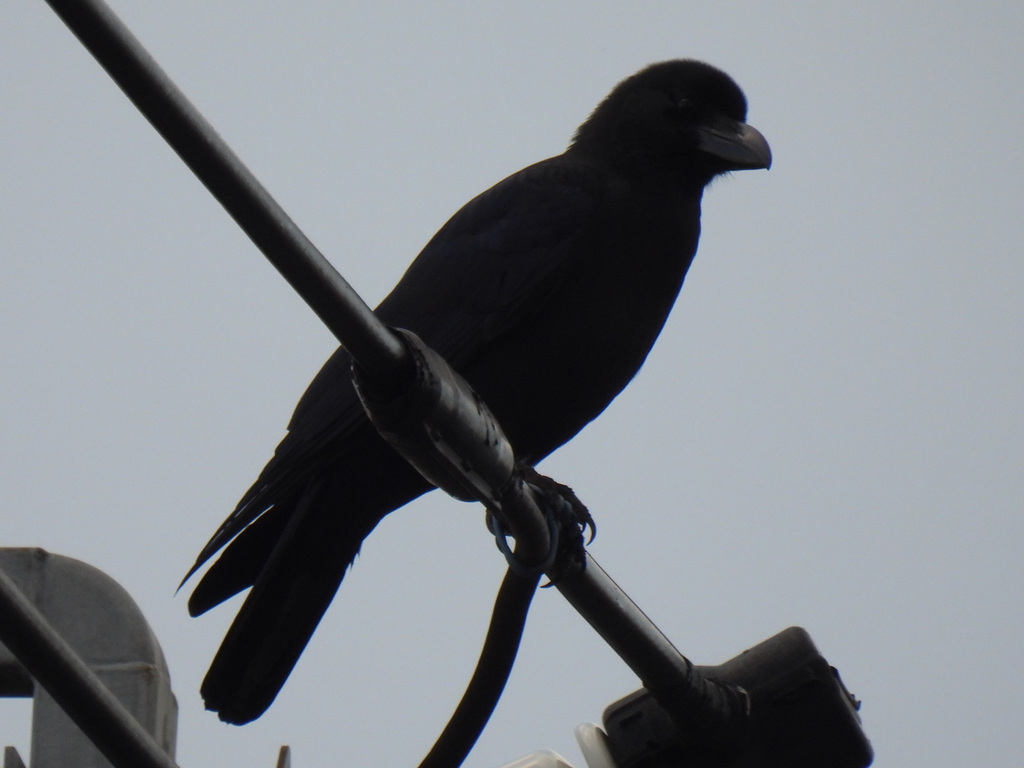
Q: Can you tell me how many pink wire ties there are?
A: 0